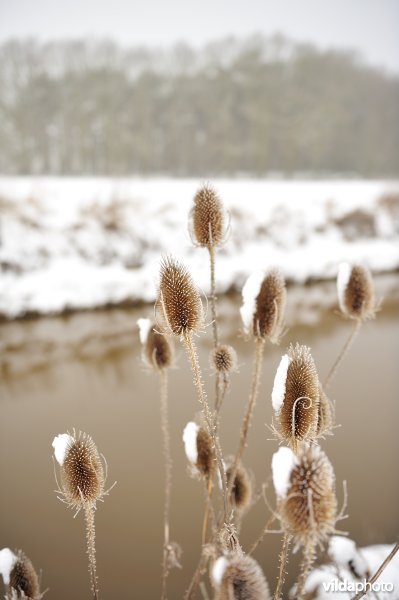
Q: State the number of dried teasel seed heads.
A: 14